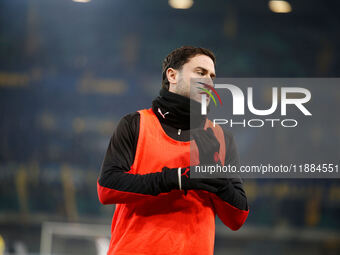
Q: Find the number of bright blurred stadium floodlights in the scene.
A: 3